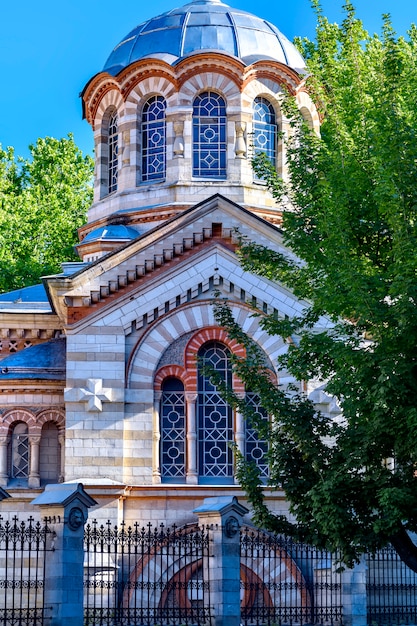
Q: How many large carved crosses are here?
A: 2